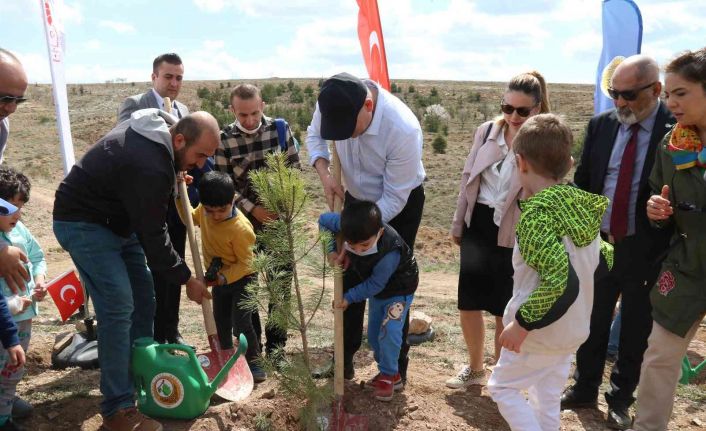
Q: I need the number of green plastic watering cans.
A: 2